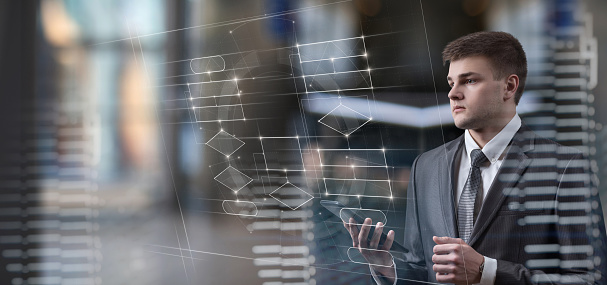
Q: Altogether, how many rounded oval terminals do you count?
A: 4